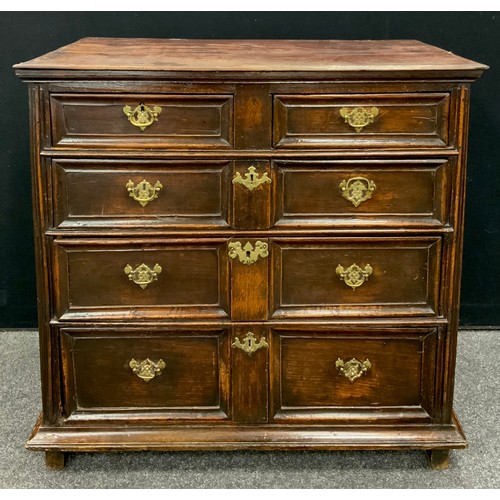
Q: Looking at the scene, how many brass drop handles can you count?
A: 8